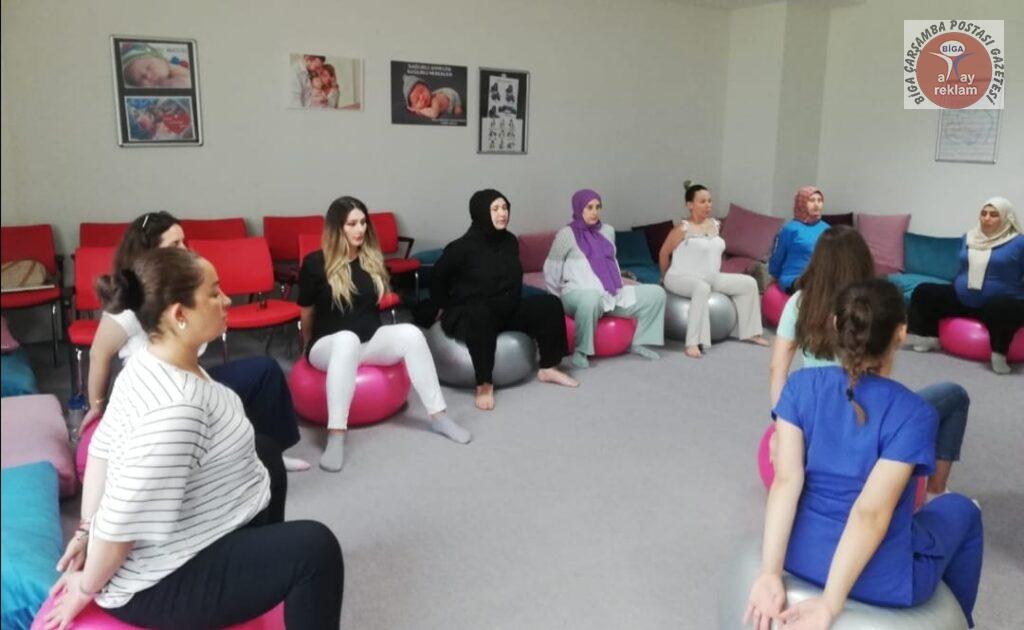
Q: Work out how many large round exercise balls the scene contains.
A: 10